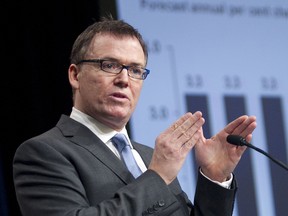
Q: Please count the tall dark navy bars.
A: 3